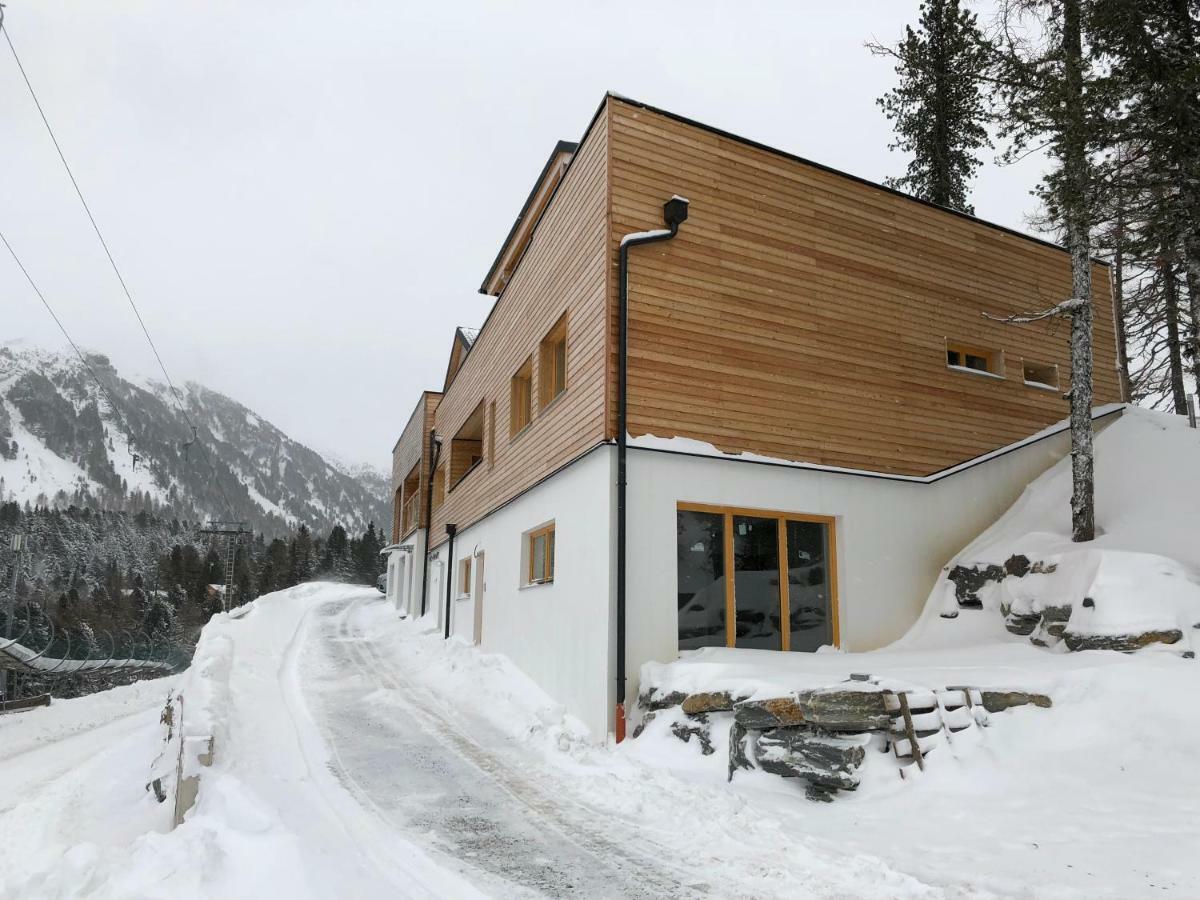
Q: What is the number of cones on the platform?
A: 0